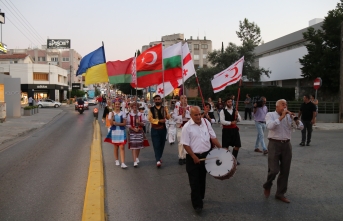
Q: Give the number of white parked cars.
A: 1